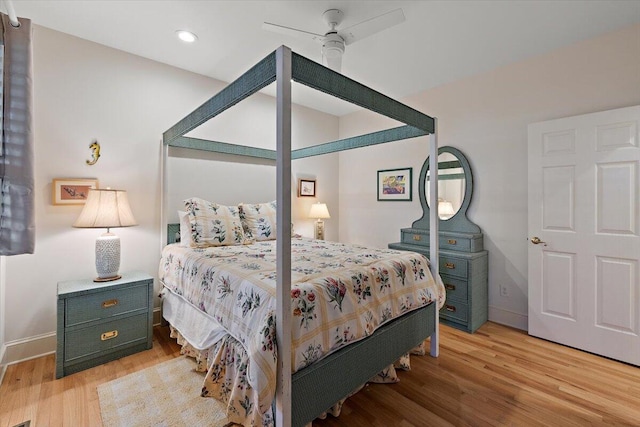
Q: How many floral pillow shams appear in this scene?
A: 2